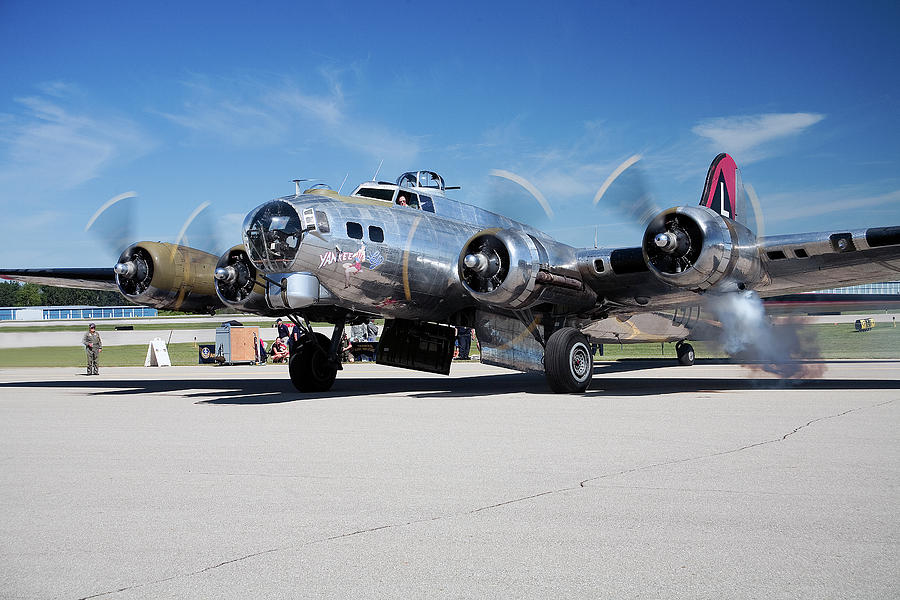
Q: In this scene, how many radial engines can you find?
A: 4